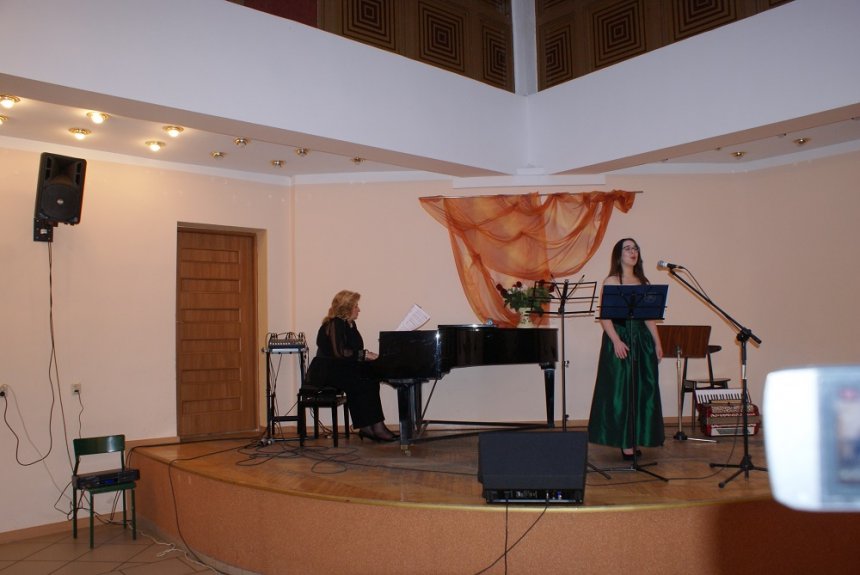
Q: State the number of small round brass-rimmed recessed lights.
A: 13